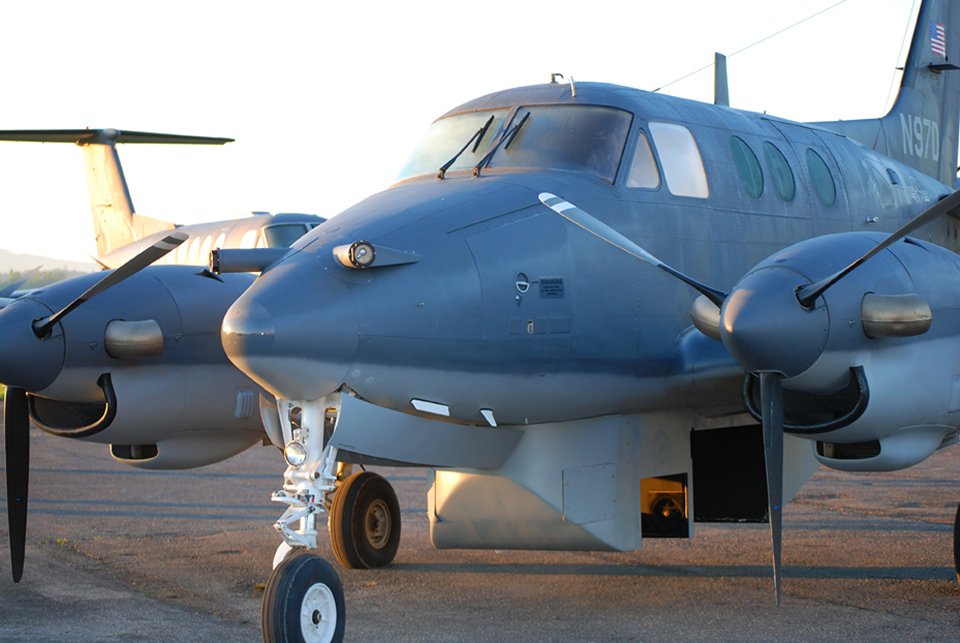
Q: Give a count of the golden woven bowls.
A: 0